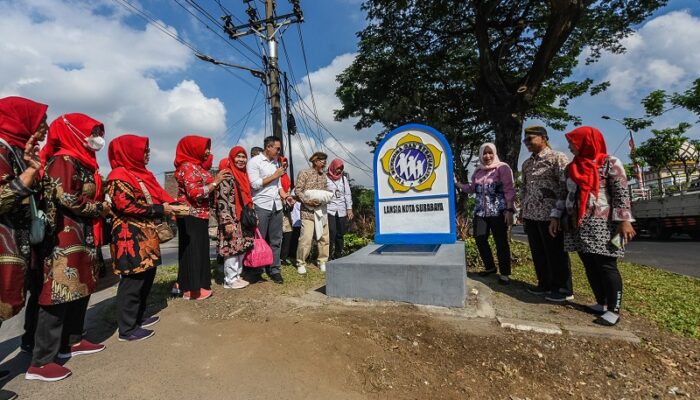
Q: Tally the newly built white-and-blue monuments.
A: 1